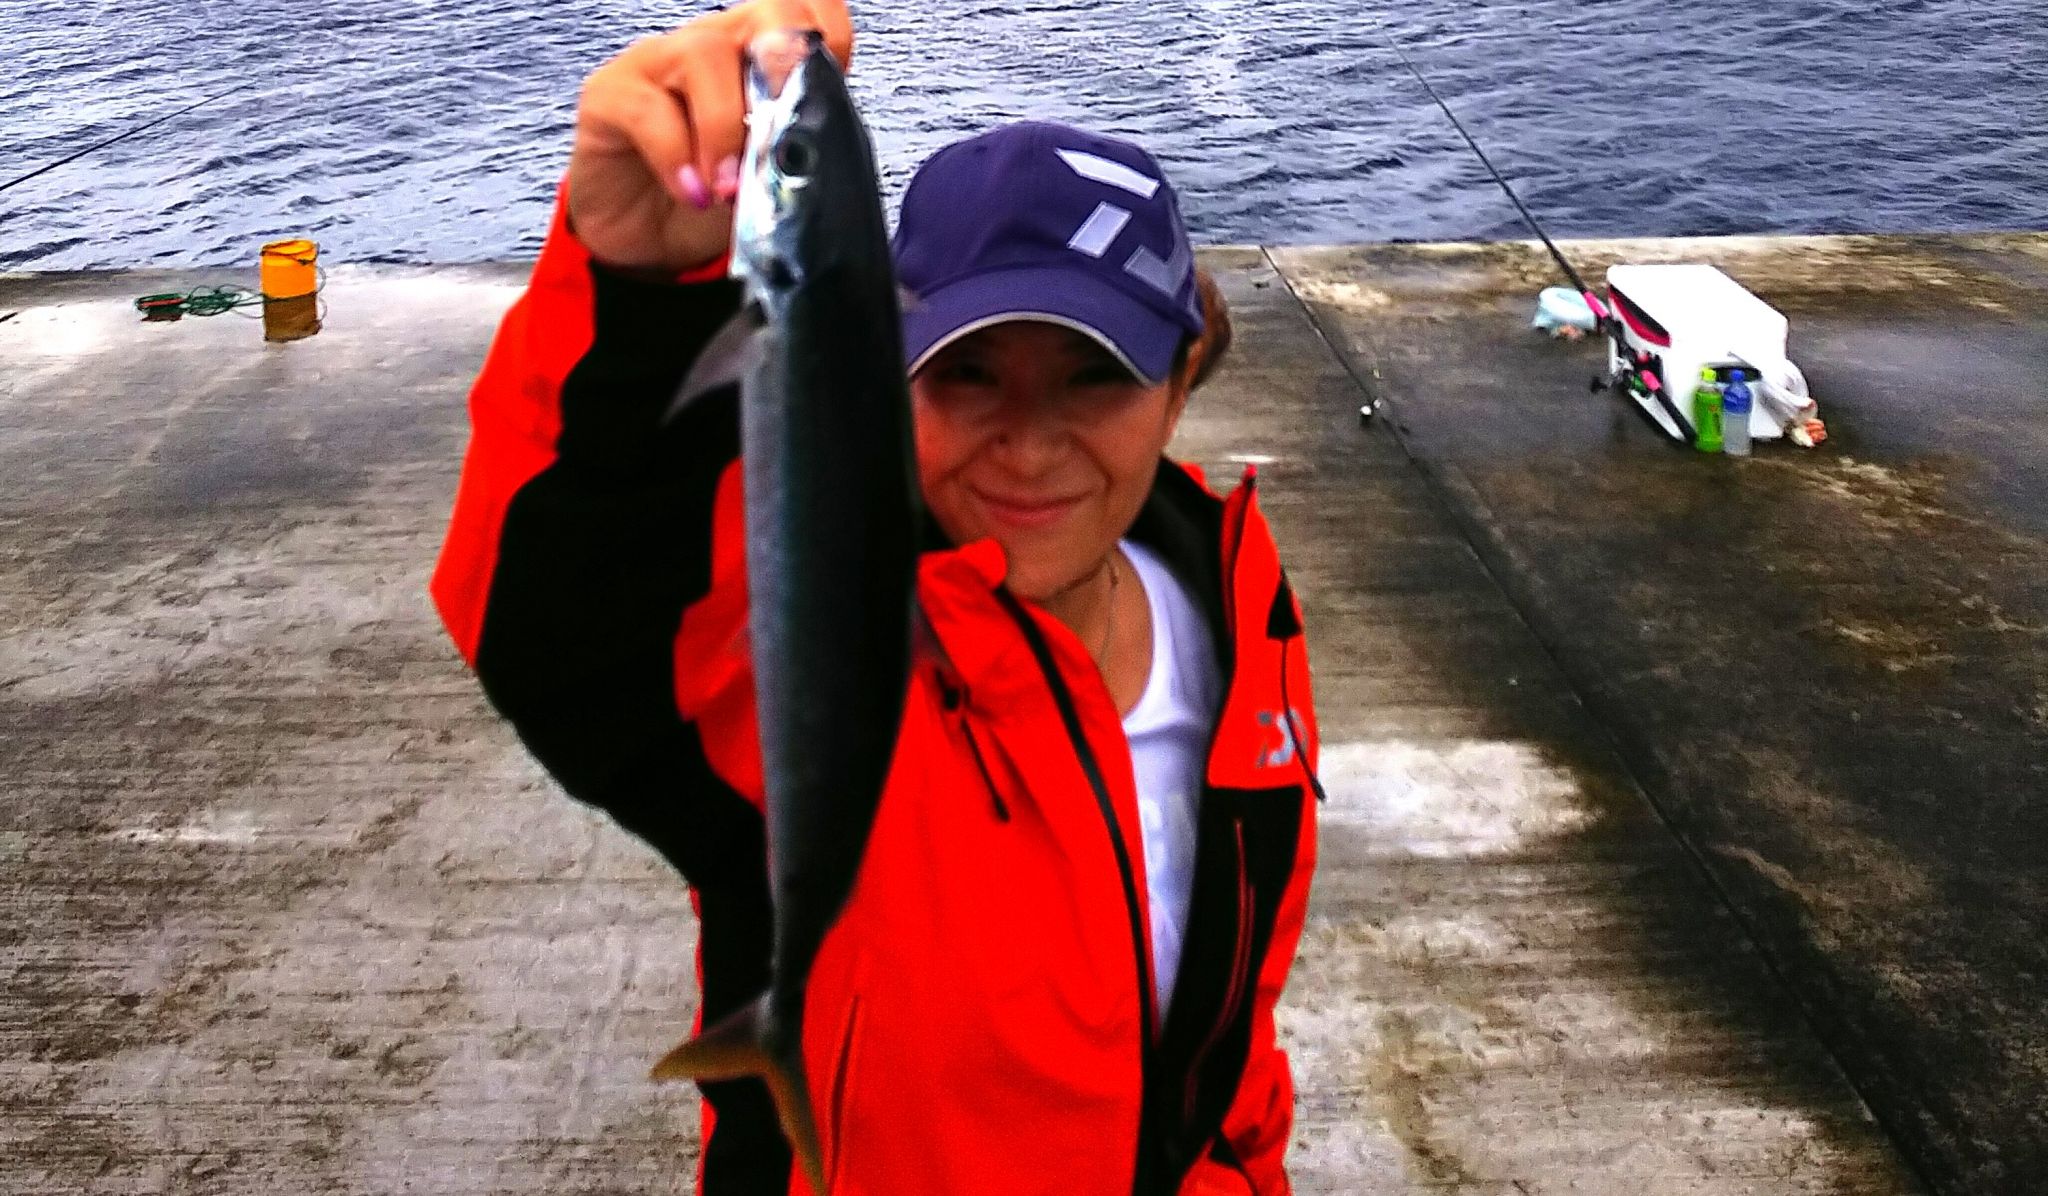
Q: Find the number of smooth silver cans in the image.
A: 0